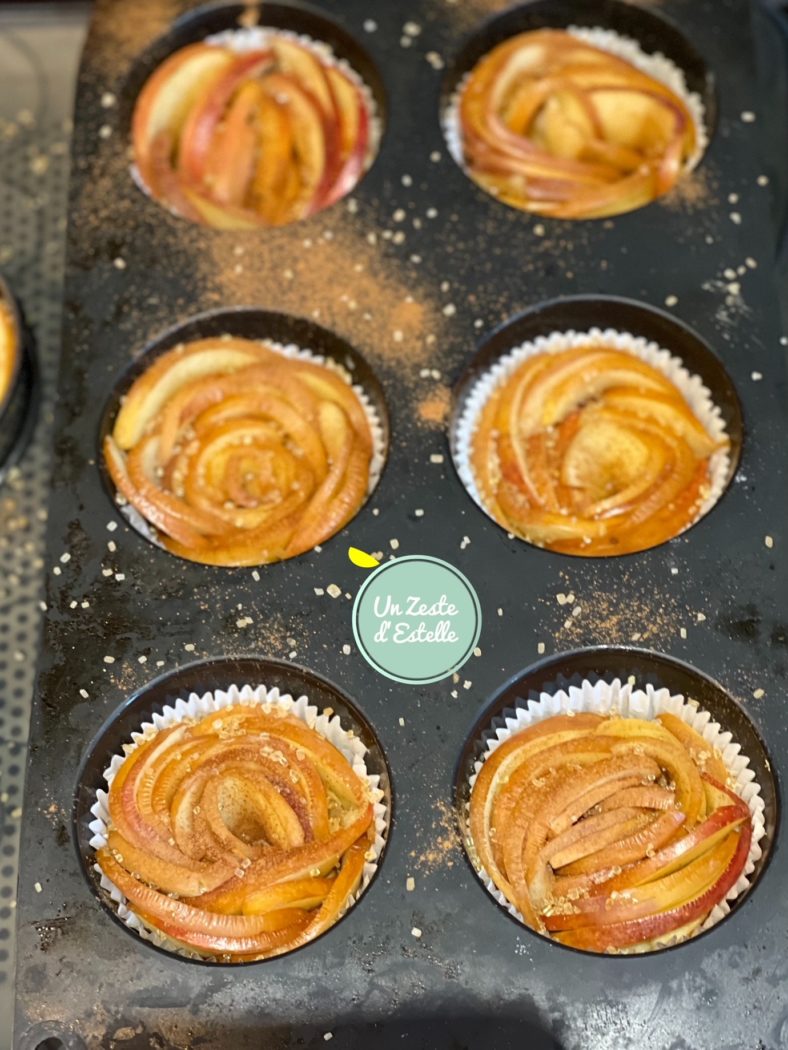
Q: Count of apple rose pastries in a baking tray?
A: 6